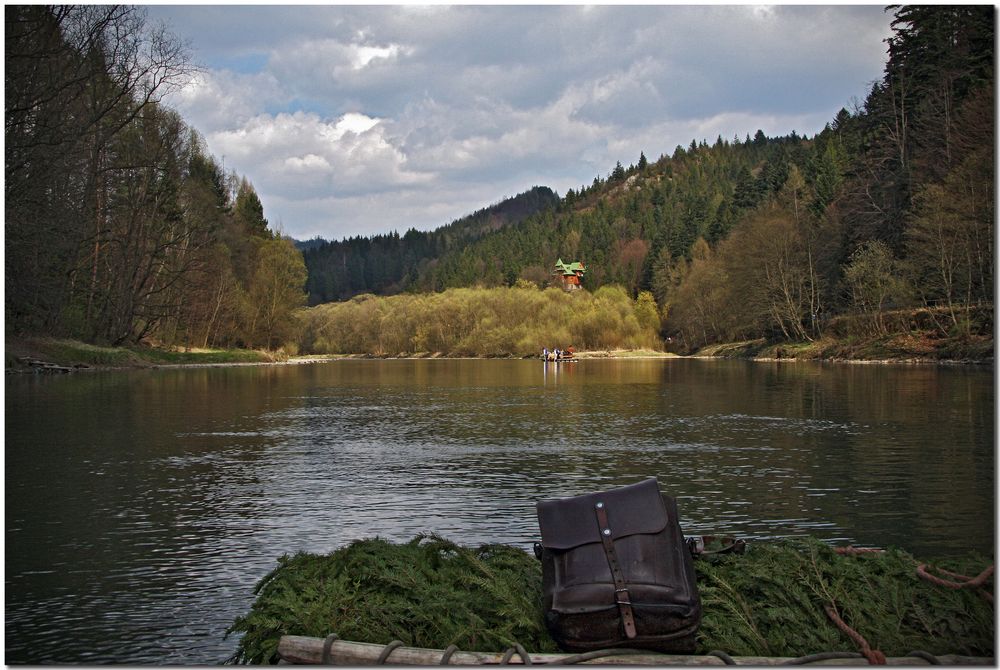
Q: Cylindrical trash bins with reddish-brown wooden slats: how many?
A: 0